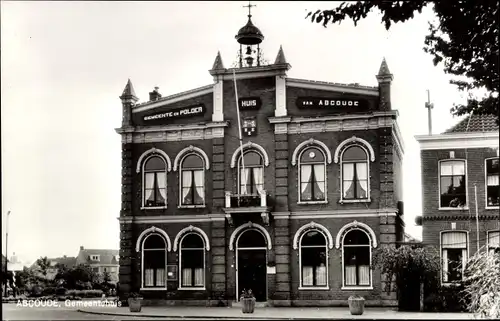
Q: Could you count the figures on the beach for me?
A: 0